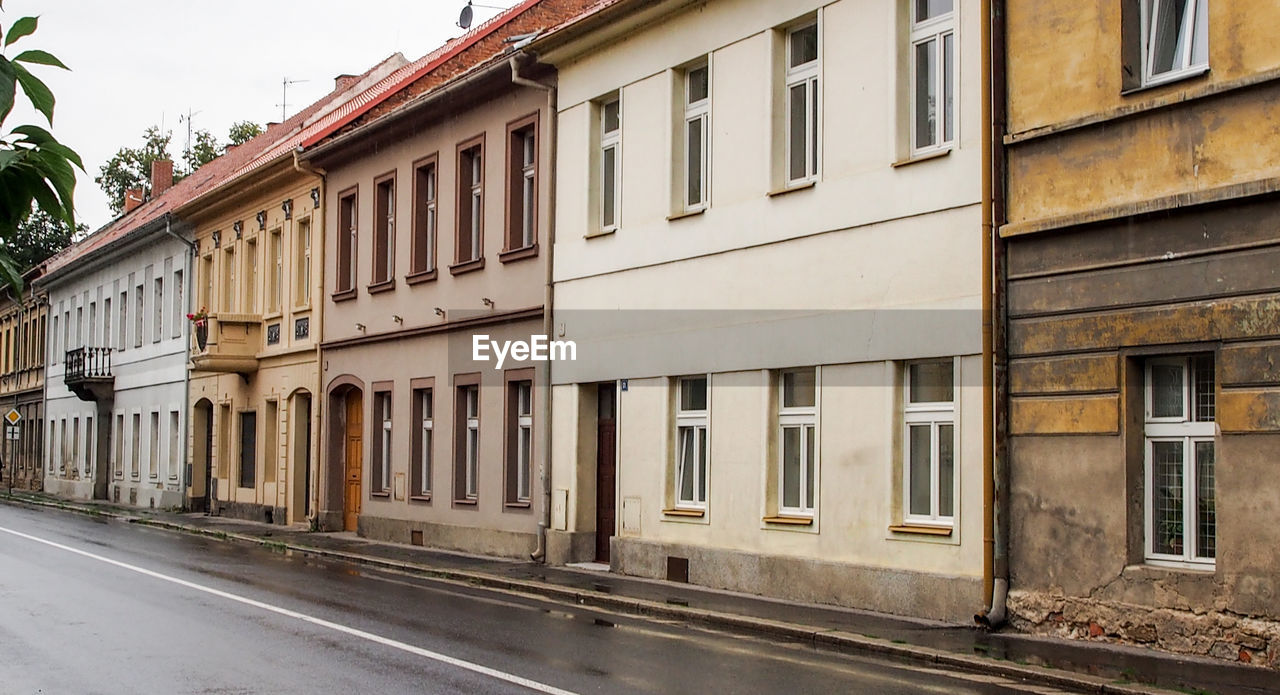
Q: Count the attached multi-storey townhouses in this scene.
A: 6